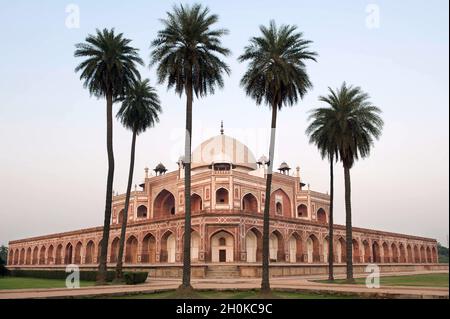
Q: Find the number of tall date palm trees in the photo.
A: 6